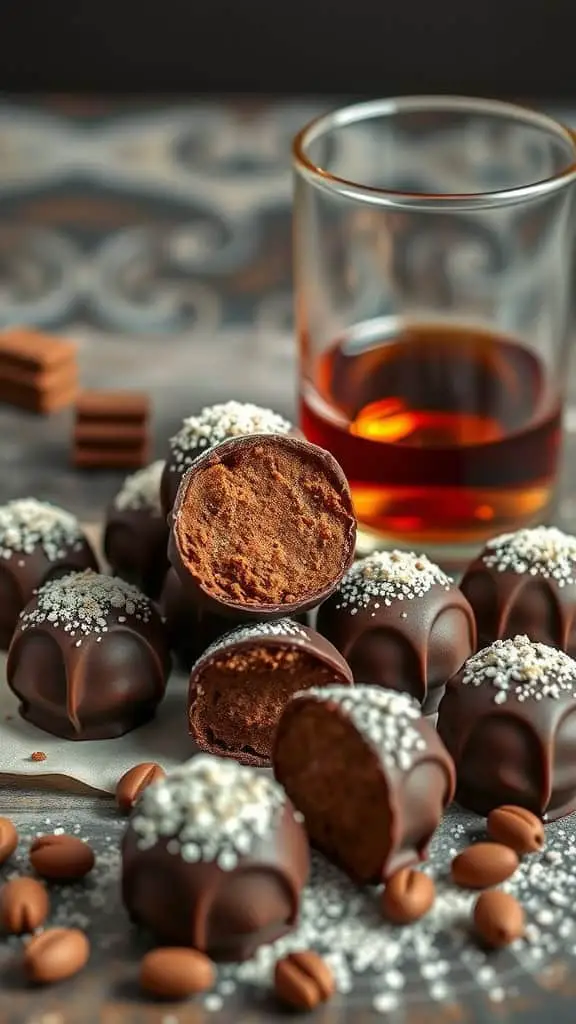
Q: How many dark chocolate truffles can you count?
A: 12